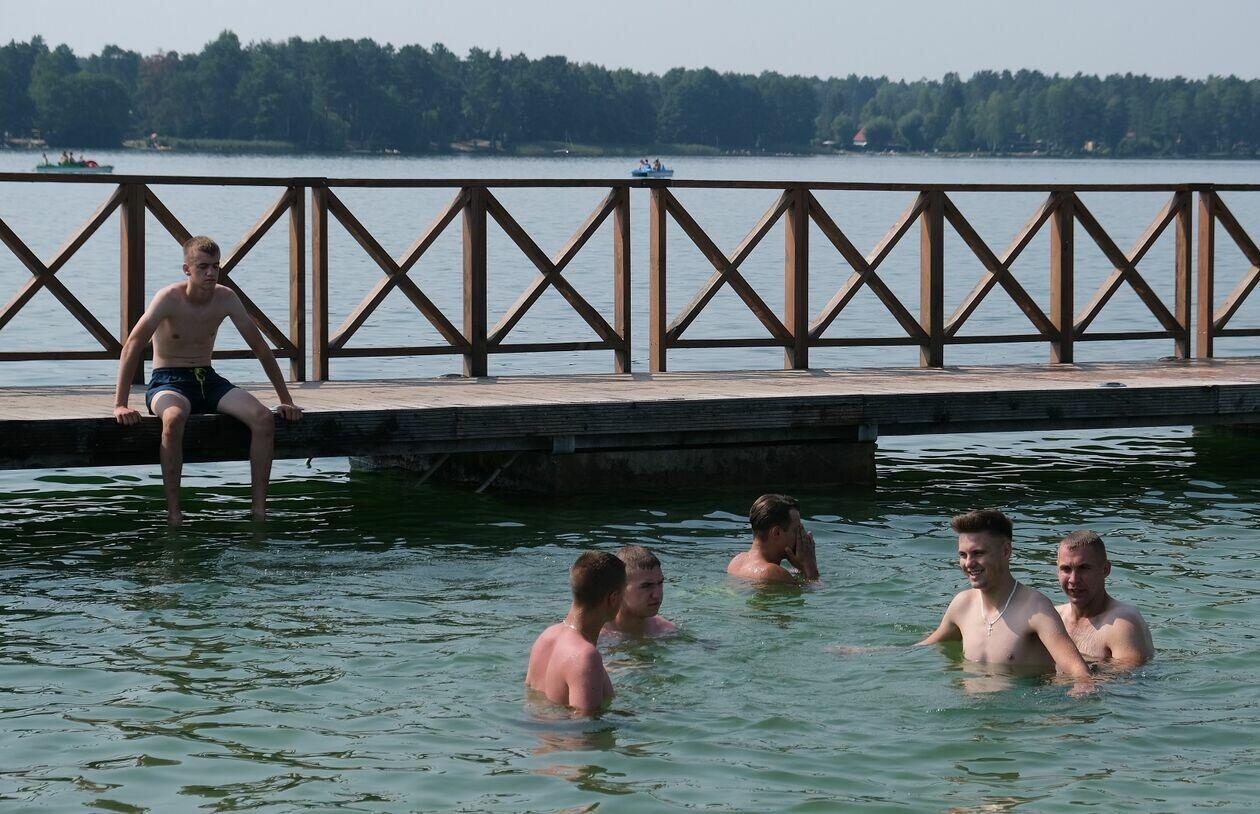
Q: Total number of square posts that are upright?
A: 11